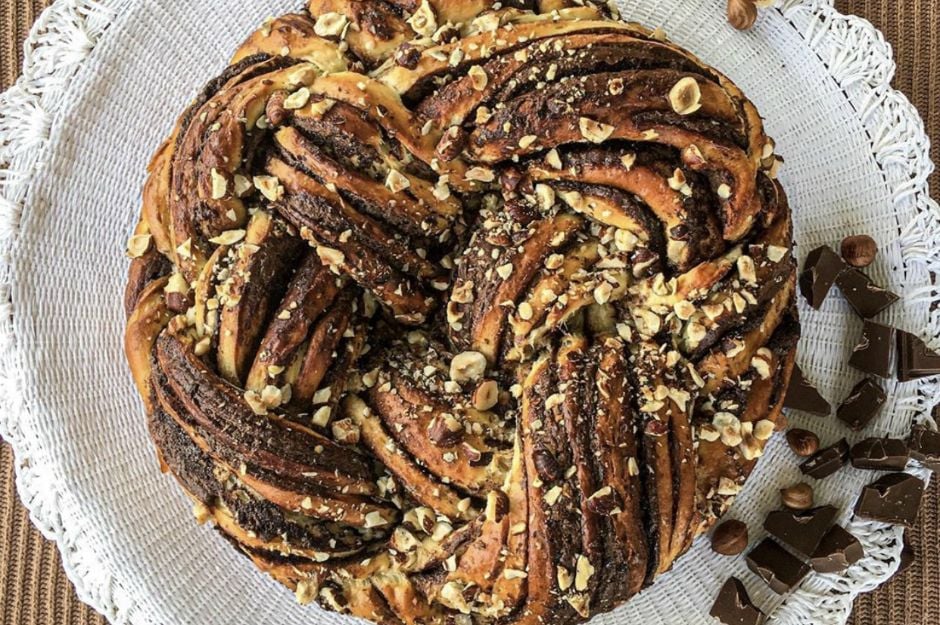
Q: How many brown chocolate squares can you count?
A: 14